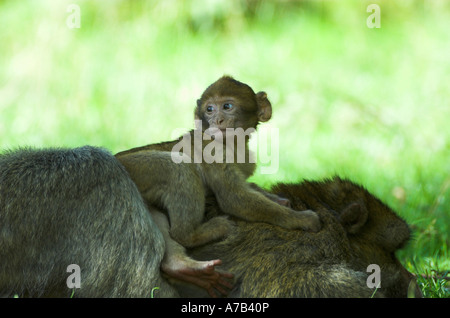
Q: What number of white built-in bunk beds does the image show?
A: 0